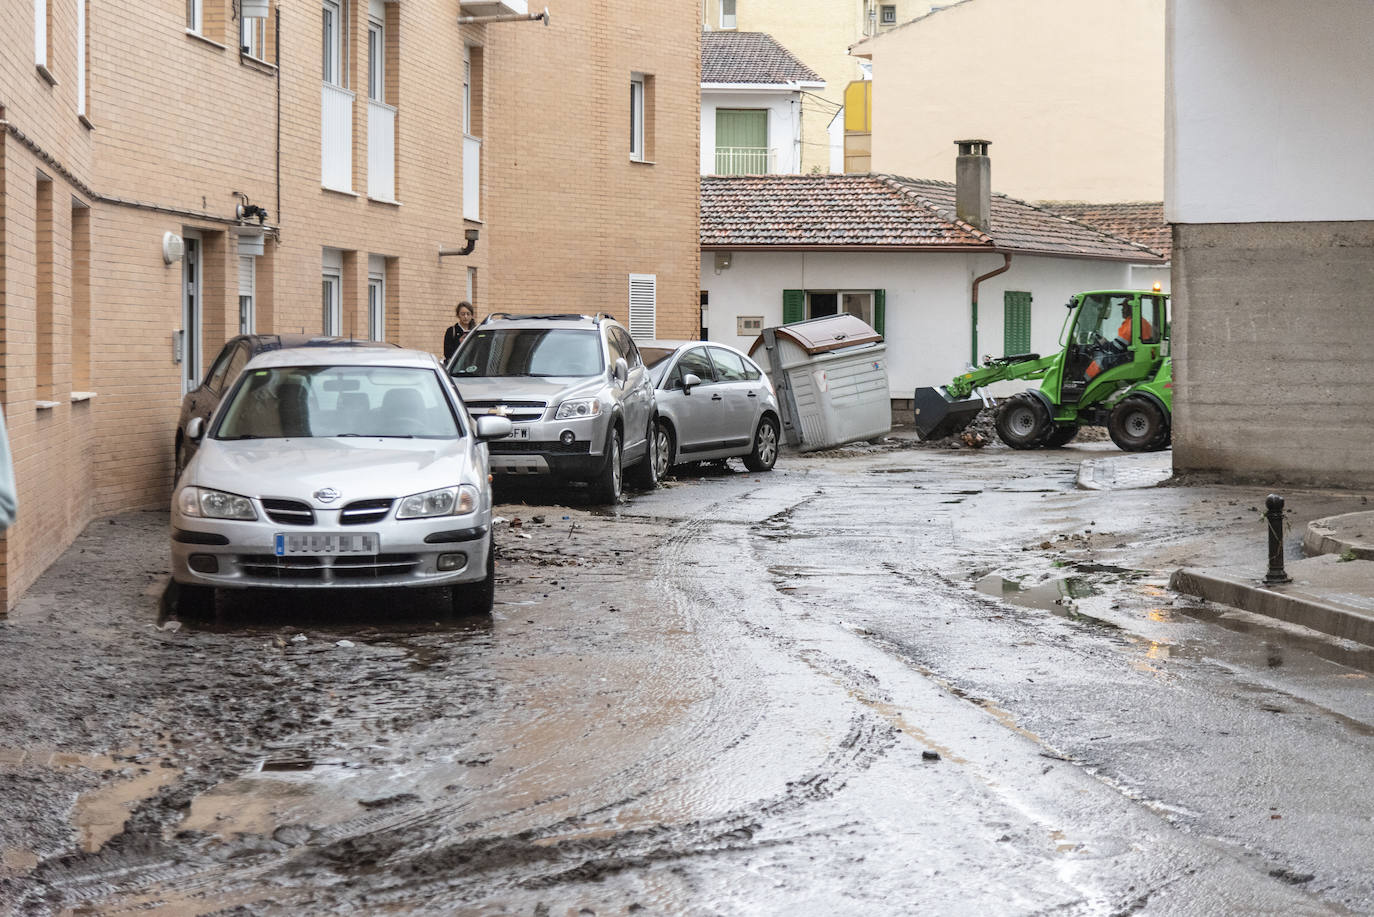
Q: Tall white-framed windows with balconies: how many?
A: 3